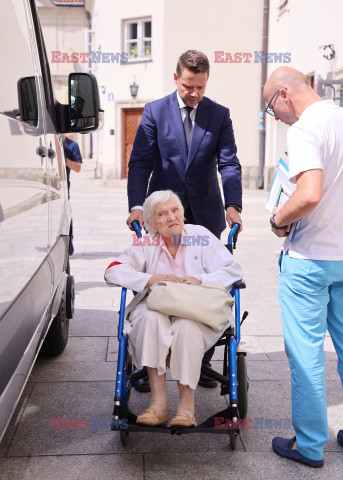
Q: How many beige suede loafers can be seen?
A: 2